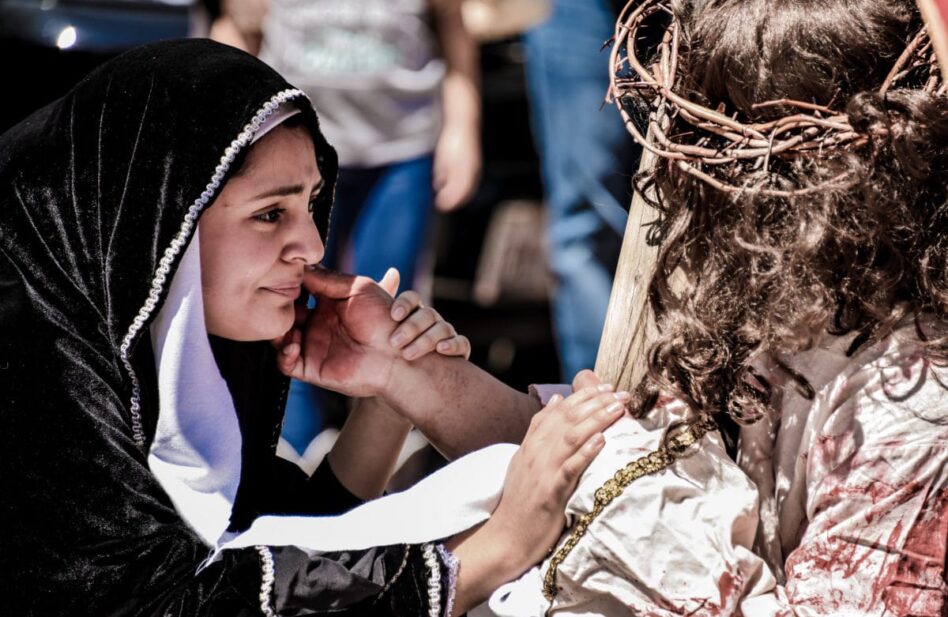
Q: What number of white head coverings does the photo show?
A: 1